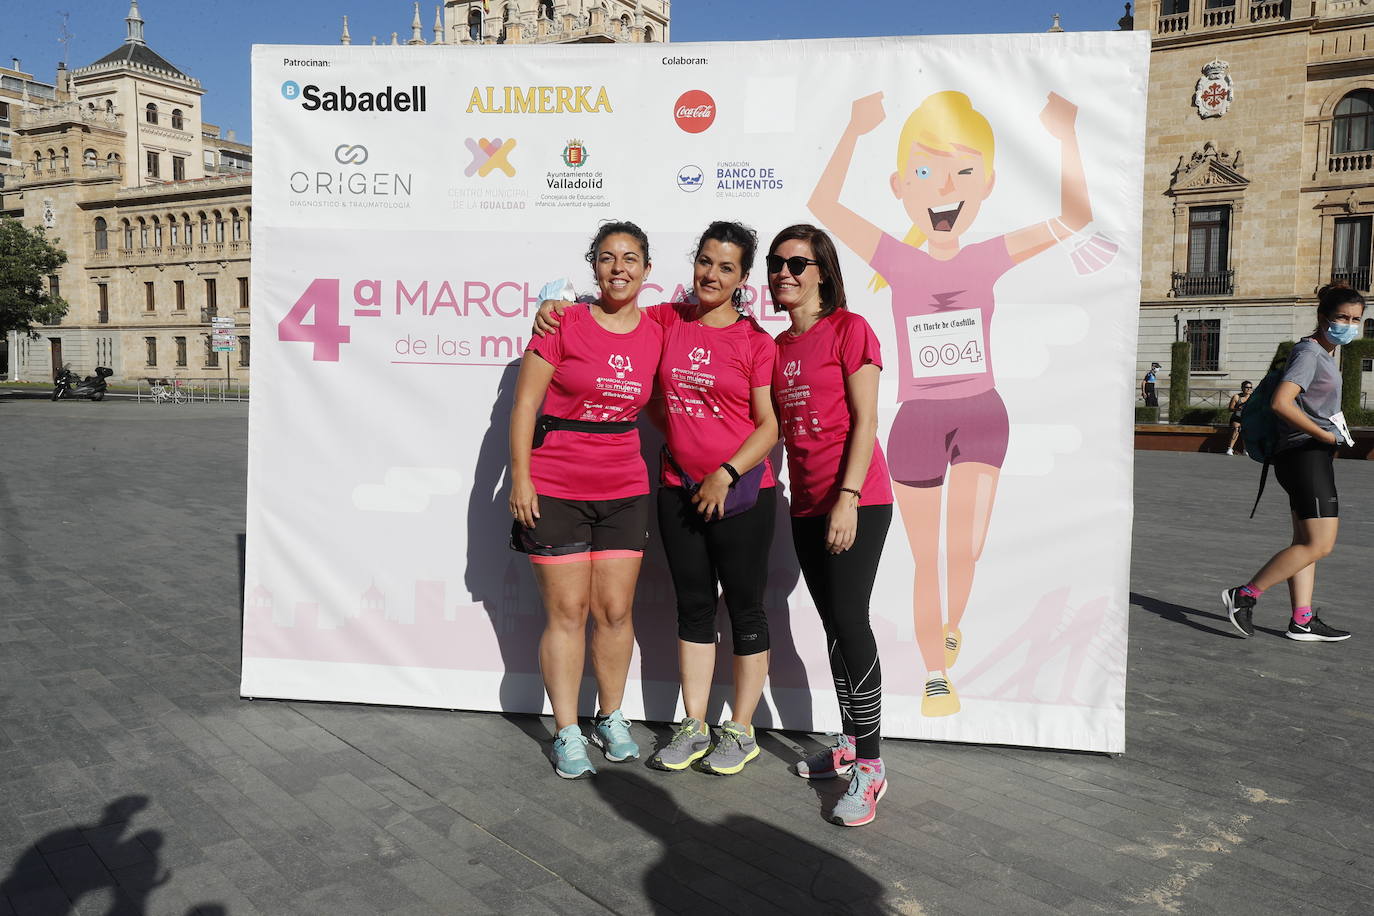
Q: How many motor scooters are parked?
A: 1